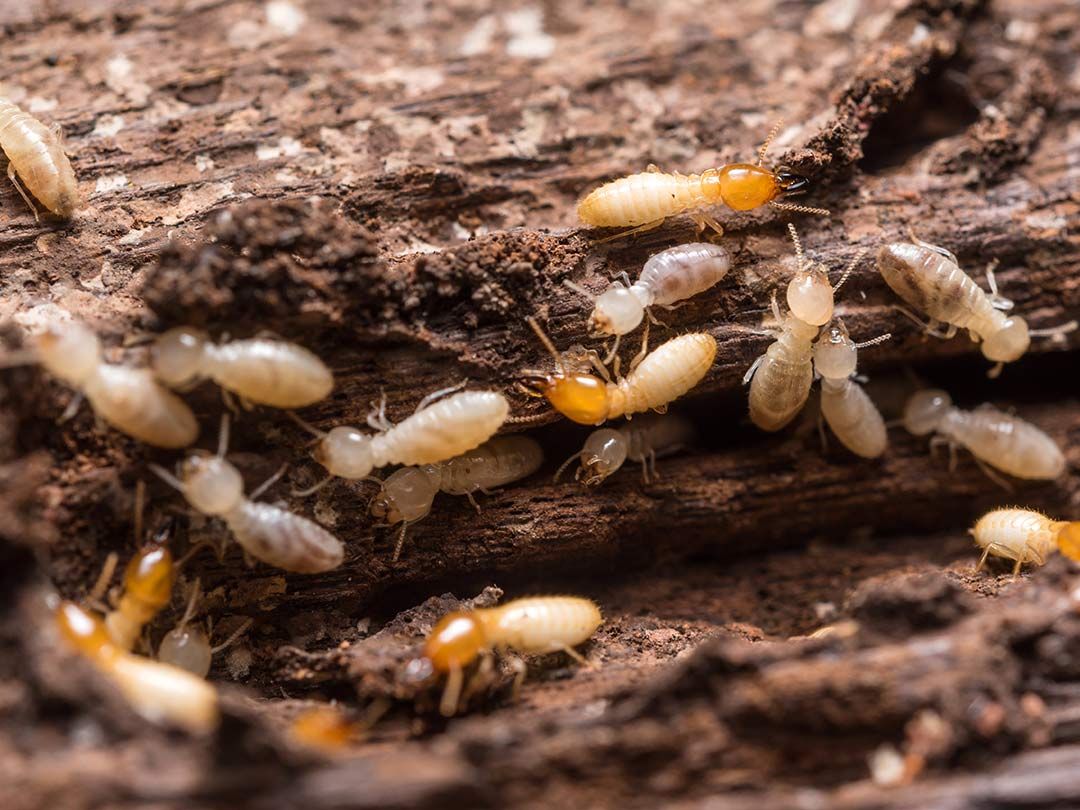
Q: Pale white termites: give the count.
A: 13